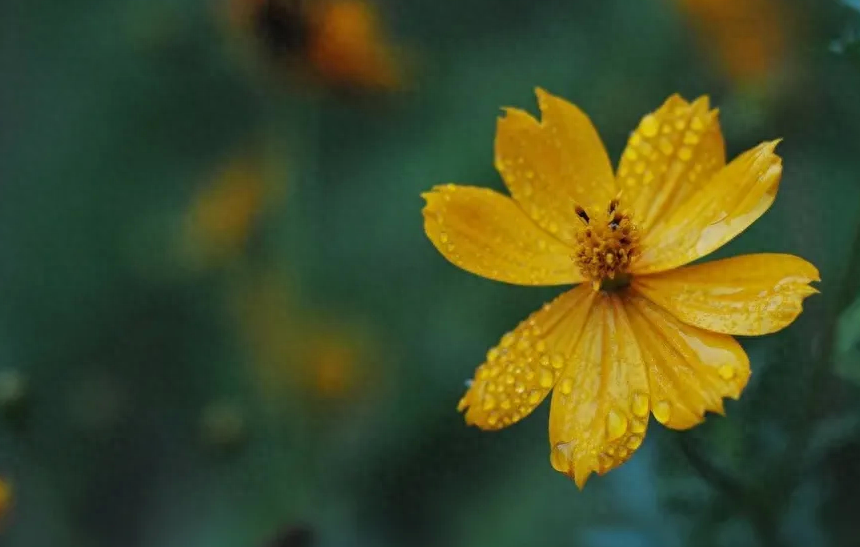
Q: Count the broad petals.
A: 8